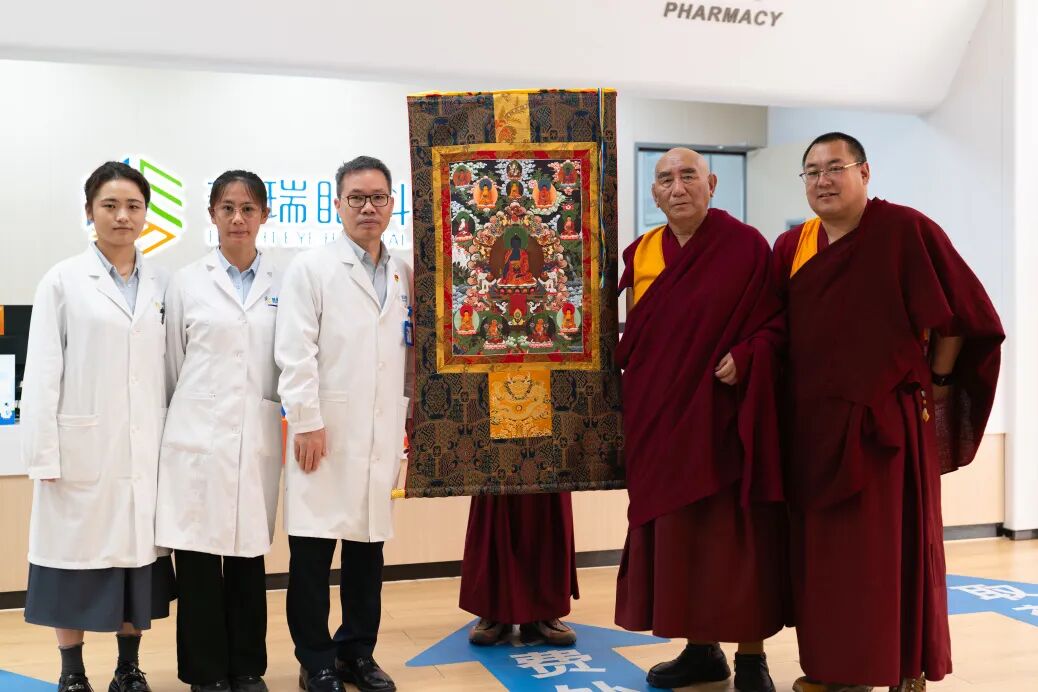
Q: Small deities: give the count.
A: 12